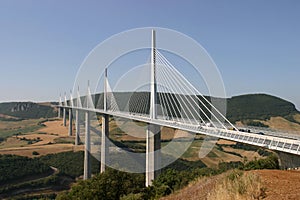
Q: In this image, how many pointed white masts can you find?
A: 7